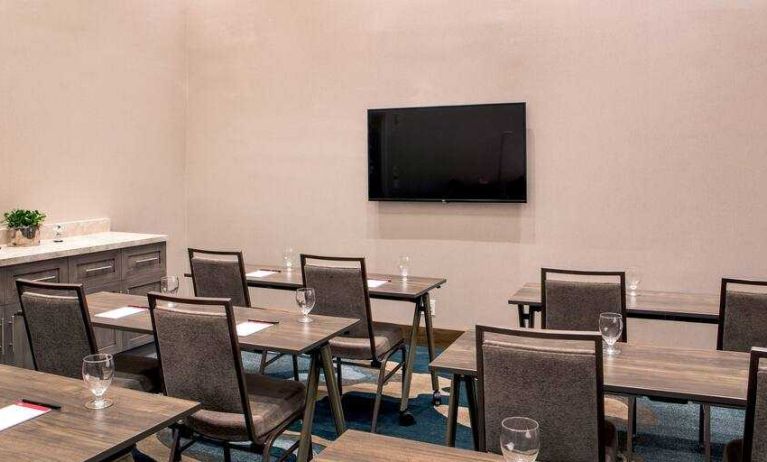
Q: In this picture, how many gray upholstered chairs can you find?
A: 8